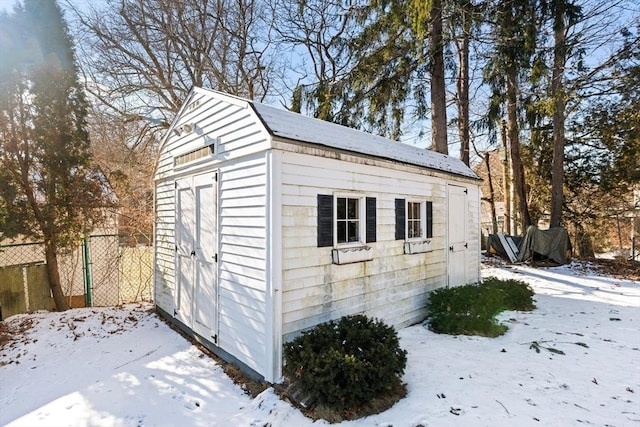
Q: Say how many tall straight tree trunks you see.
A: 4